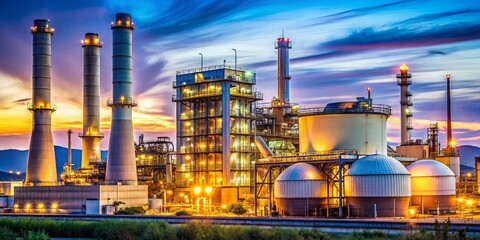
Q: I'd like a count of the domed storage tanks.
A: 3